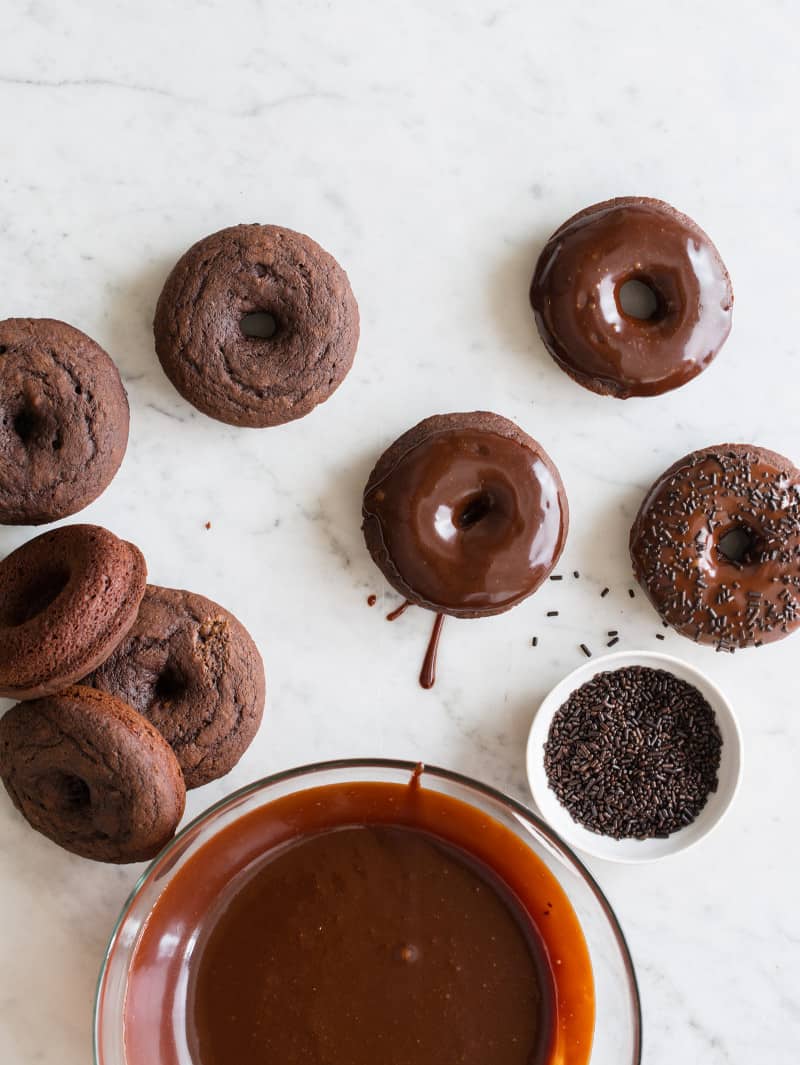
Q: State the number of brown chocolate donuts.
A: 8